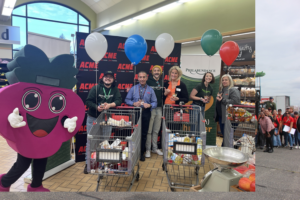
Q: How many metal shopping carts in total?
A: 3